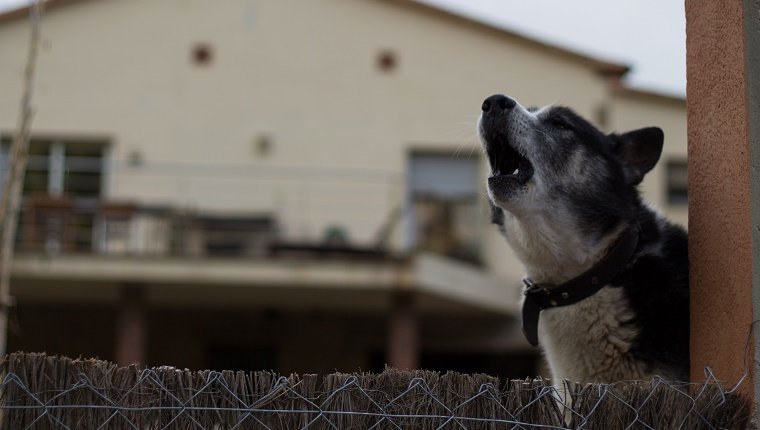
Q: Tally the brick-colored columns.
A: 3